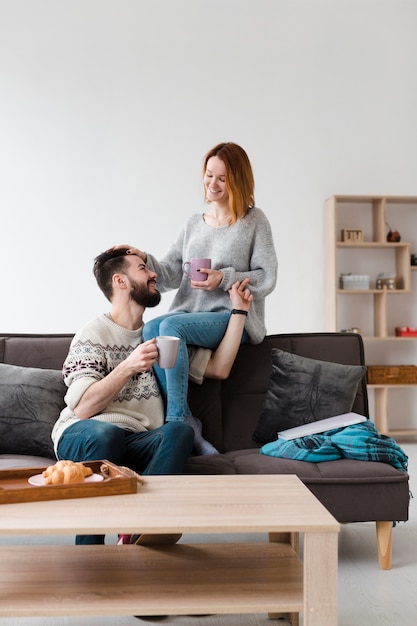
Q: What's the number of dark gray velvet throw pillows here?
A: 2